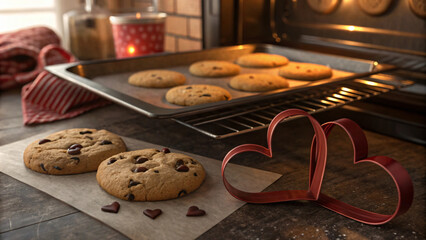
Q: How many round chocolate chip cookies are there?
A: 8